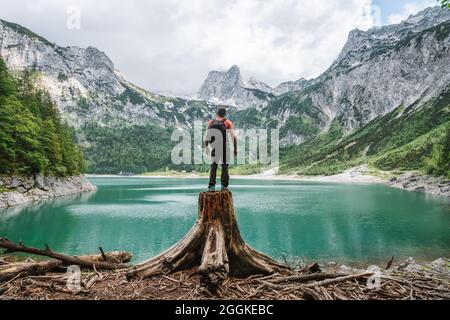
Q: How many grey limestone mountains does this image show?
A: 3